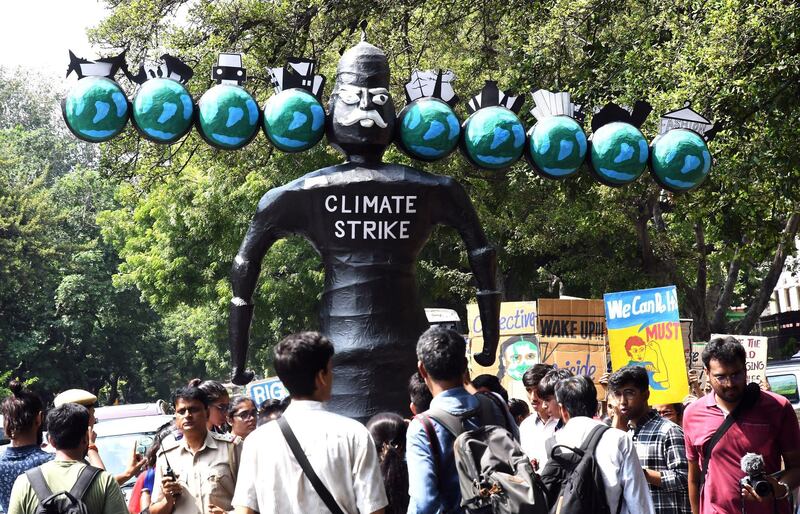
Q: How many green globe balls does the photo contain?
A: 9